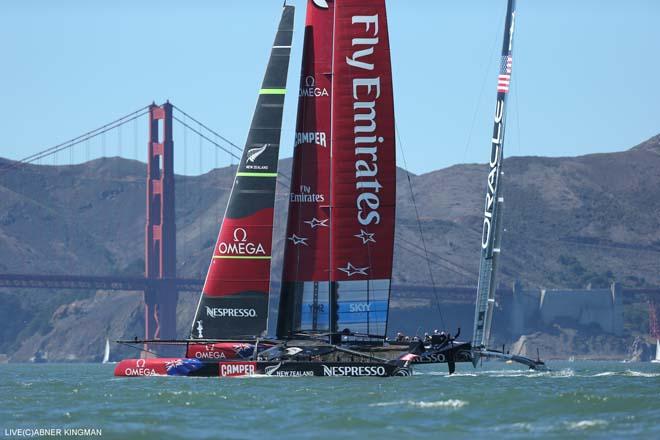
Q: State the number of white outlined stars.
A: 4